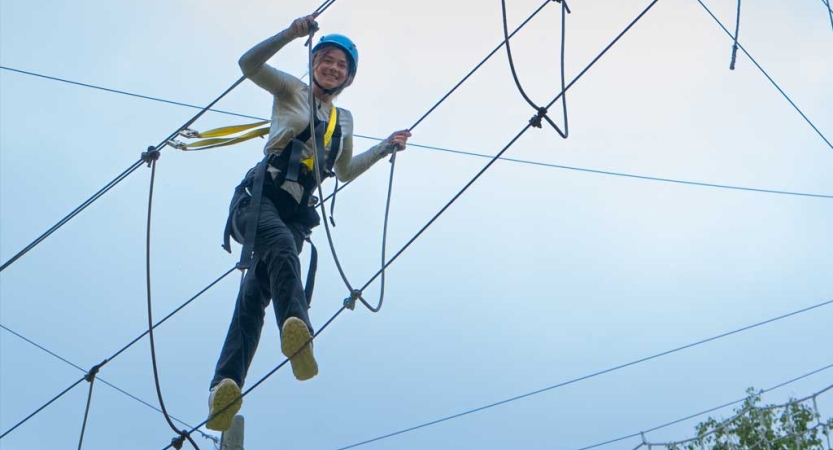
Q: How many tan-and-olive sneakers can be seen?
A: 2